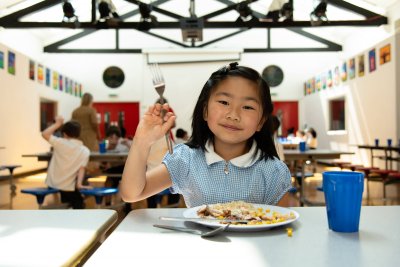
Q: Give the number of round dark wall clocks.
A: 2